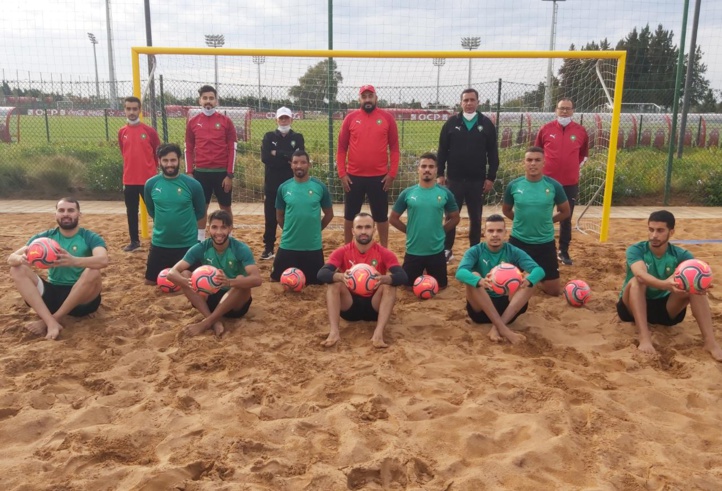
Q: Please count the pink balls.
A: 9